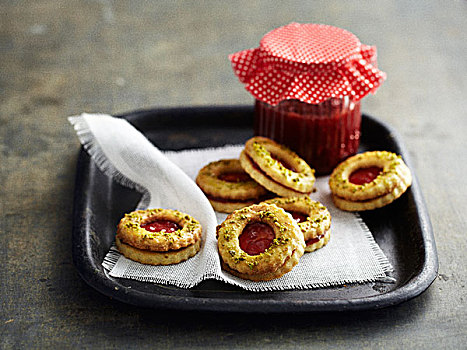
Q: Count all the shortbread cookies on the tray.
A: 6